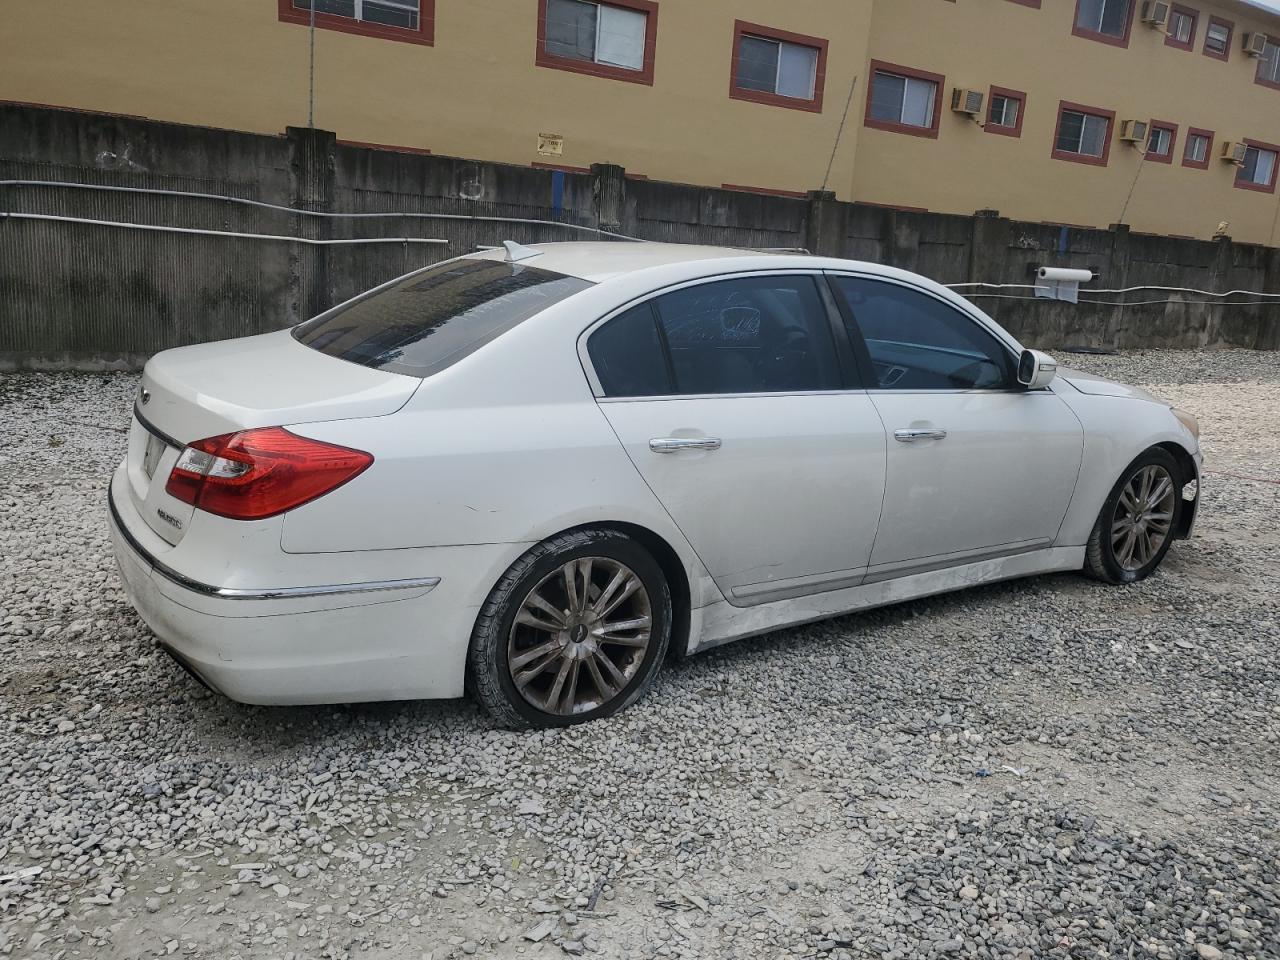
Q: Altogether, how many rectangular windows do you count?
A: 13